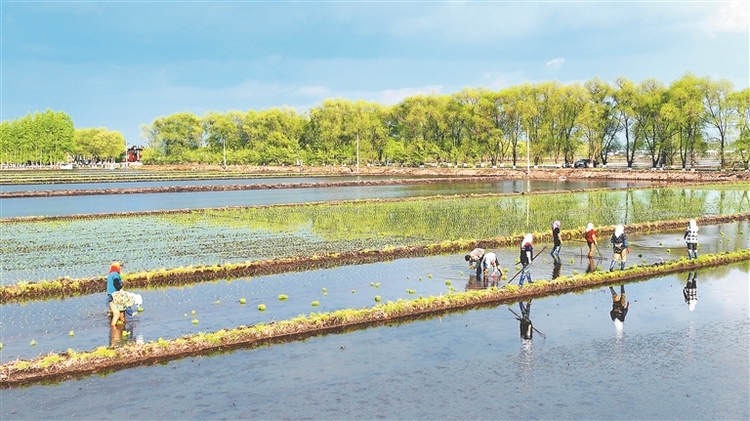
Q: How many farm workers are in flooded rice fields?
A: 9